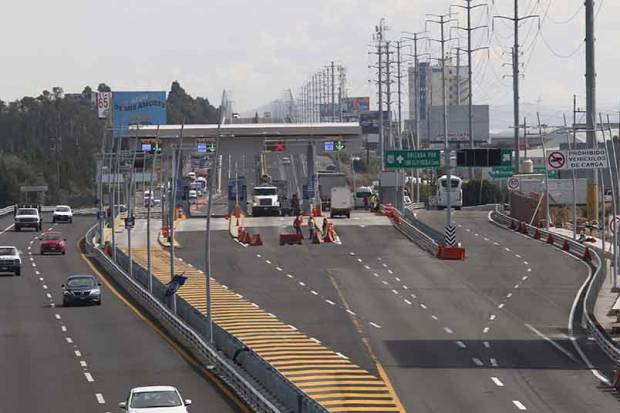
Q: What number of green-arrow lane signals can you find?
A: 3